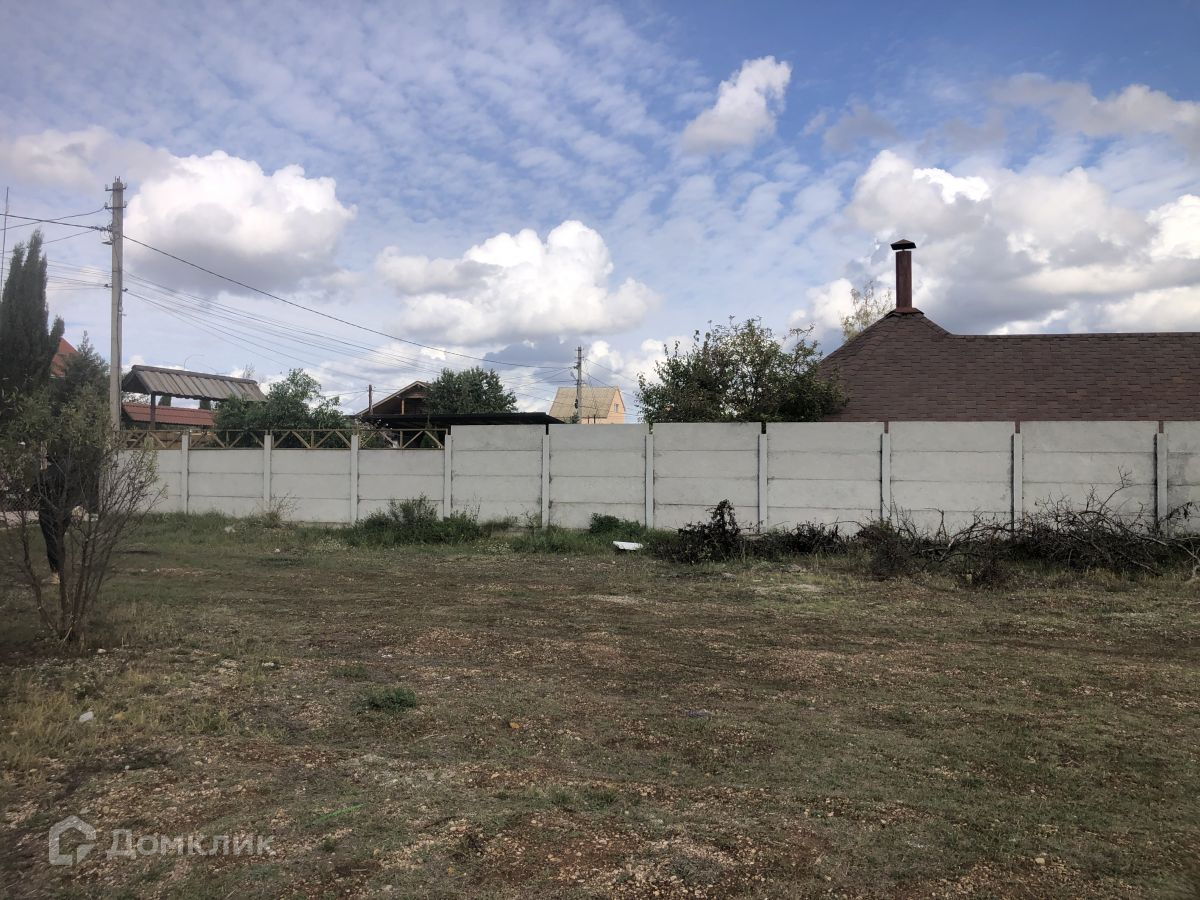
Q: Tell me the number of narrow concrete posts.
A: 10